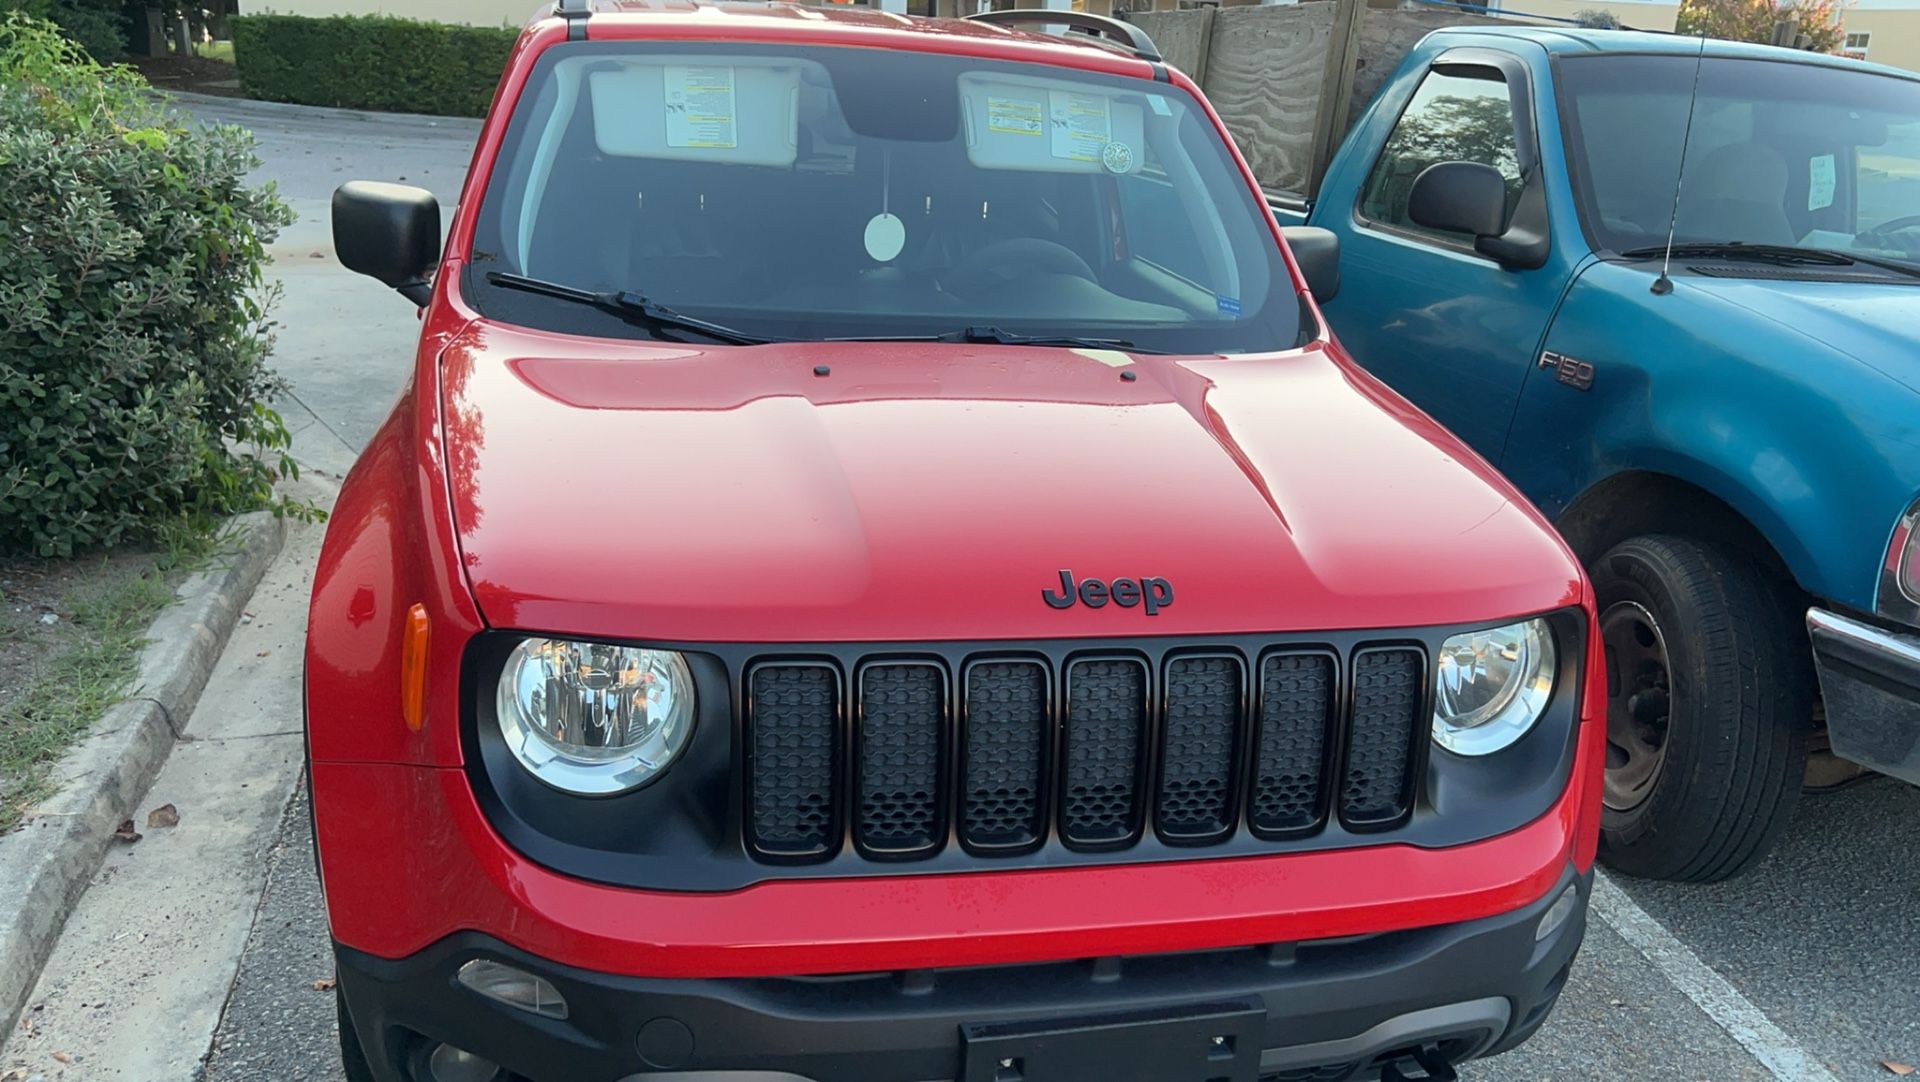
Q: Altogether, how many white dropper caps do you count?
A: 0